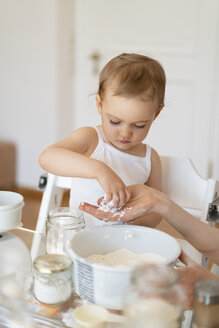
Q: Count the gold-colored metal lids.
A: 1